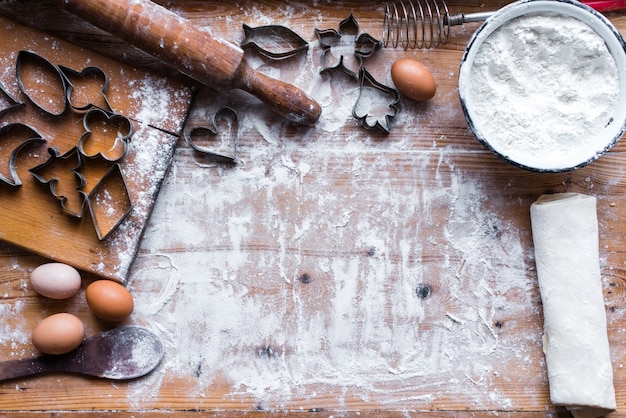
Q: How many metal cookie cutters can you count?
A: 11